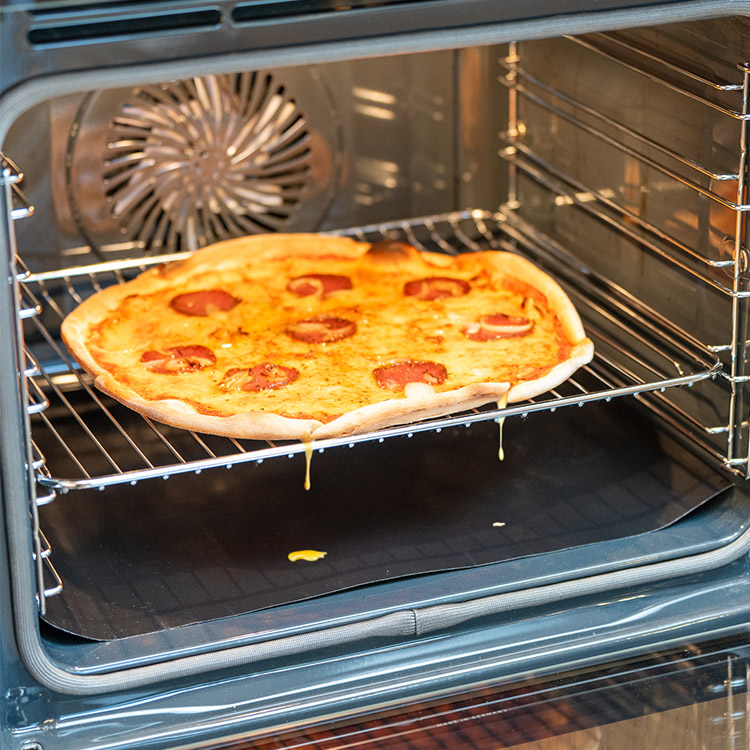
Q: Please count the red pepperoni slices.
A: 8